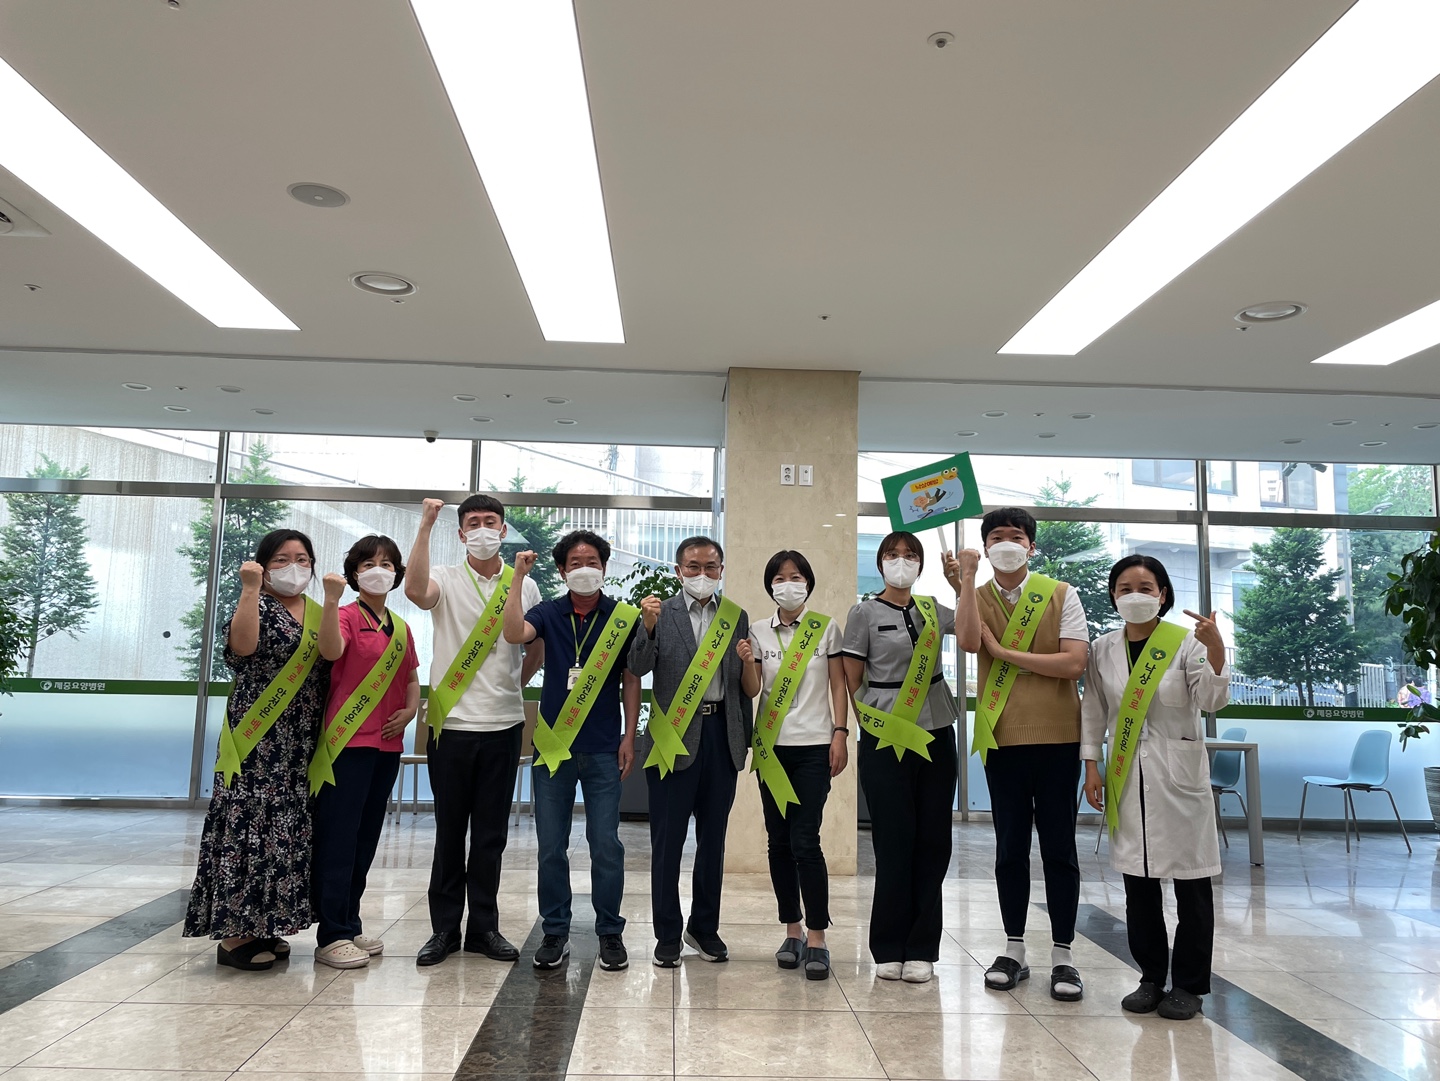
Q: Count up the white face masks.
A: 9